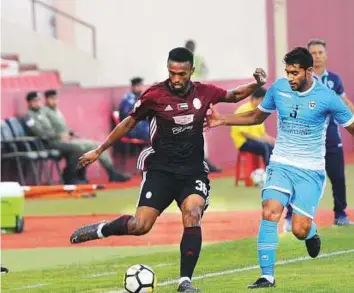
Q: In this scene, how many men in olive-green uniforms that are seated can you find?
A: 2